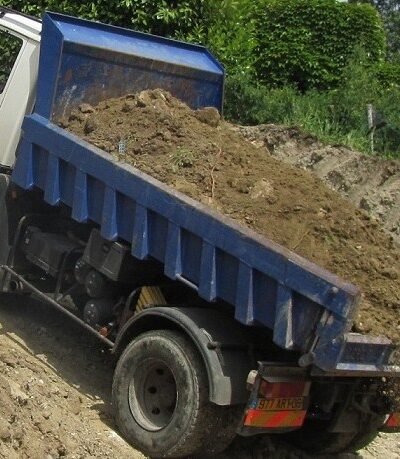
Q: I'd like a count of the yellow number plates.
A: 1